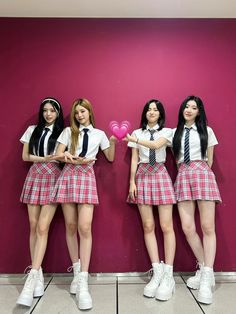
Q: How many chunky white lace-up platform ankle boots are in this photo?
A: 8